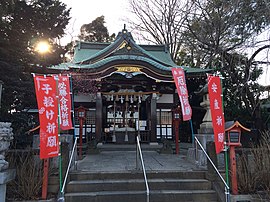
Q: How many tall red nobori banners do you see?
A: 4